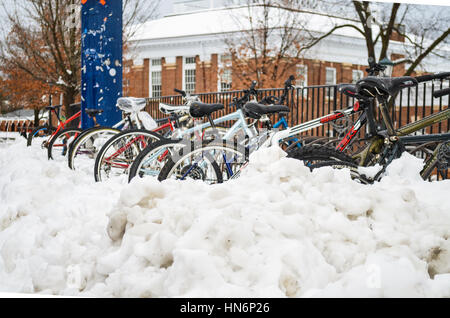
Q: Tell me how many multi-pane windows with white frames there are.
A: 6